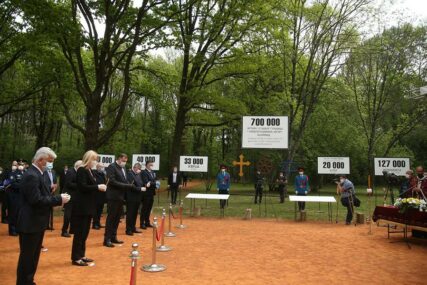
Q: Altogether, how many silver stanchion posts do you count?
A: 5